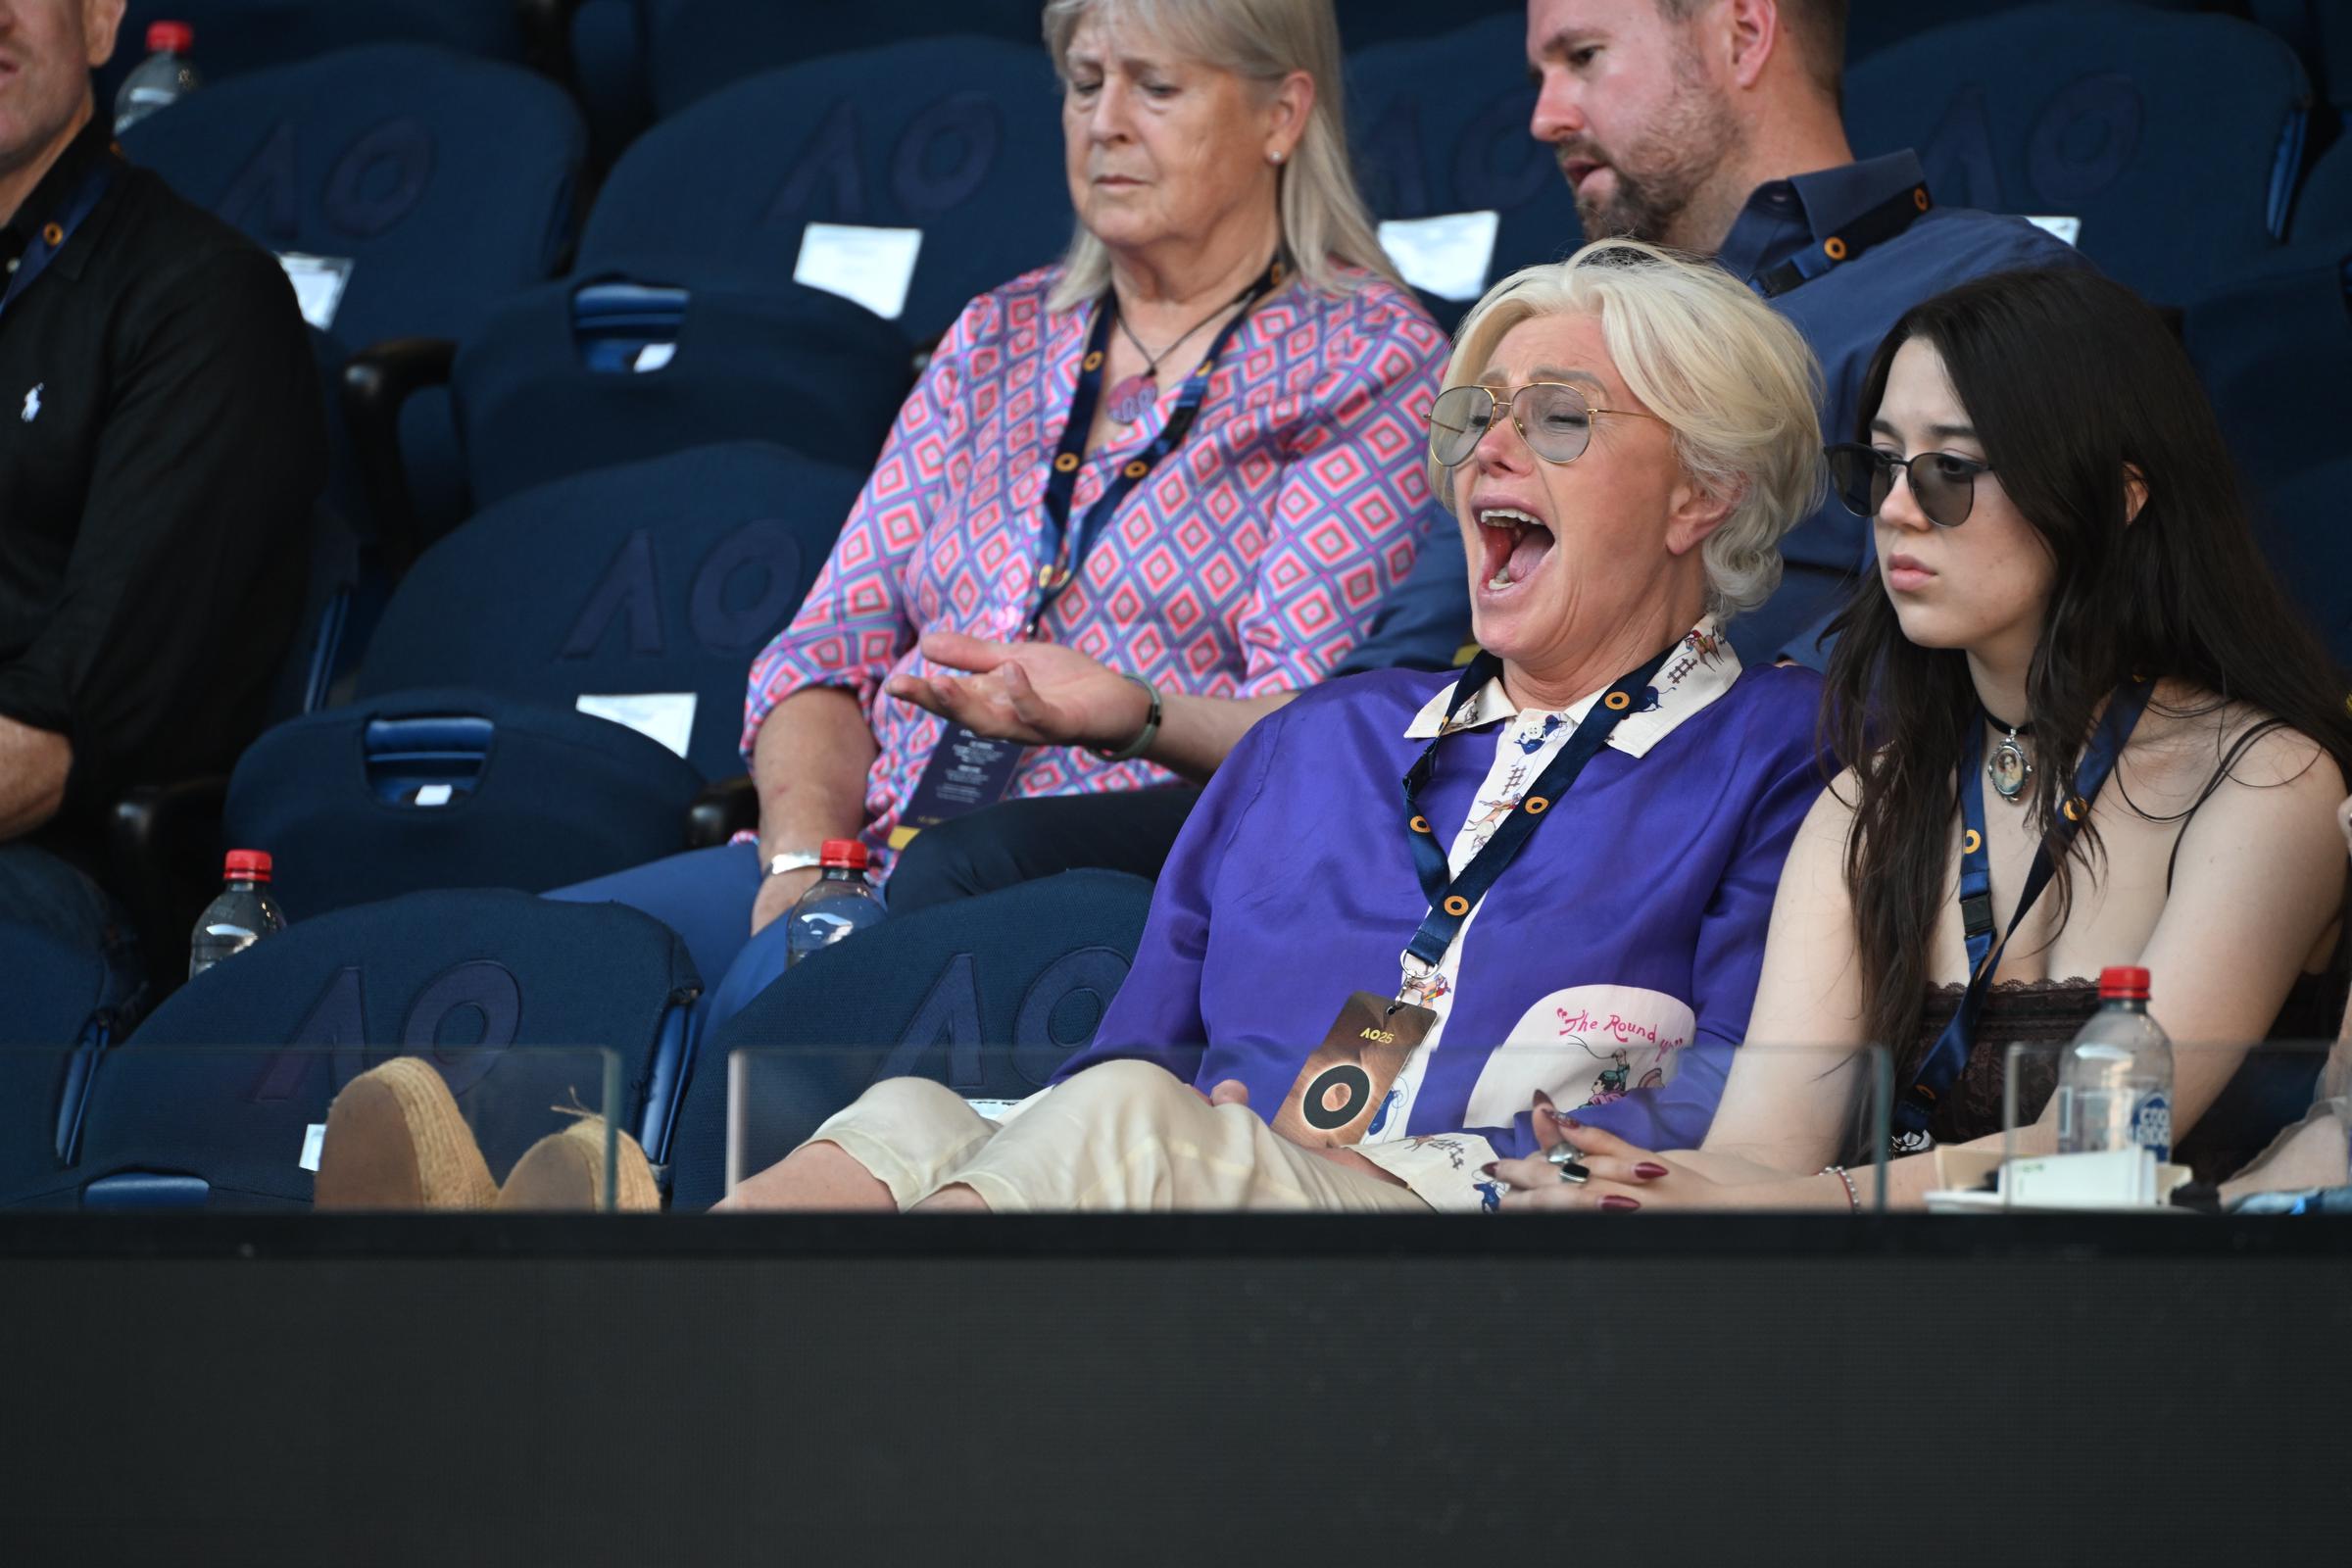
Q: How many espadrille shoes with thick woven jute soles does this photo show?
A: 2